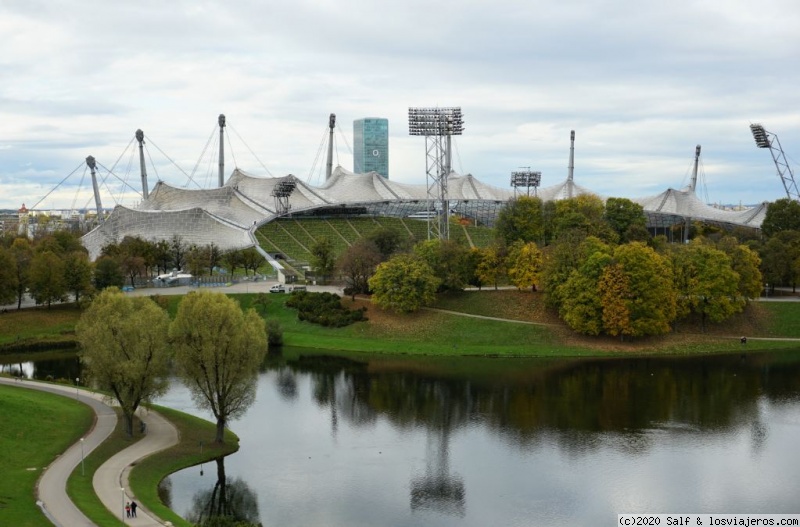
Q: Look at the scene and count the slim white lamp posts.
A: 3